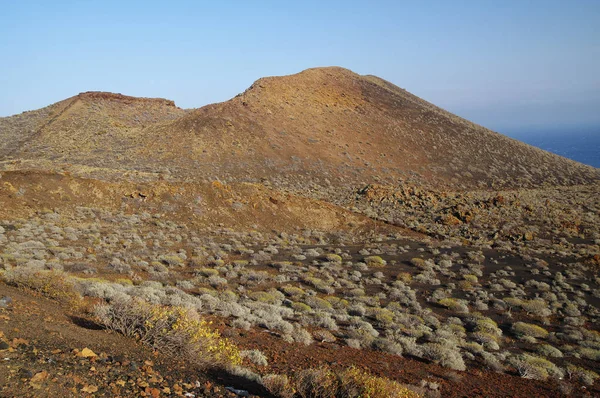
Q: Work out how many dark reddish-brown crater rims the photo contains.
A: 1